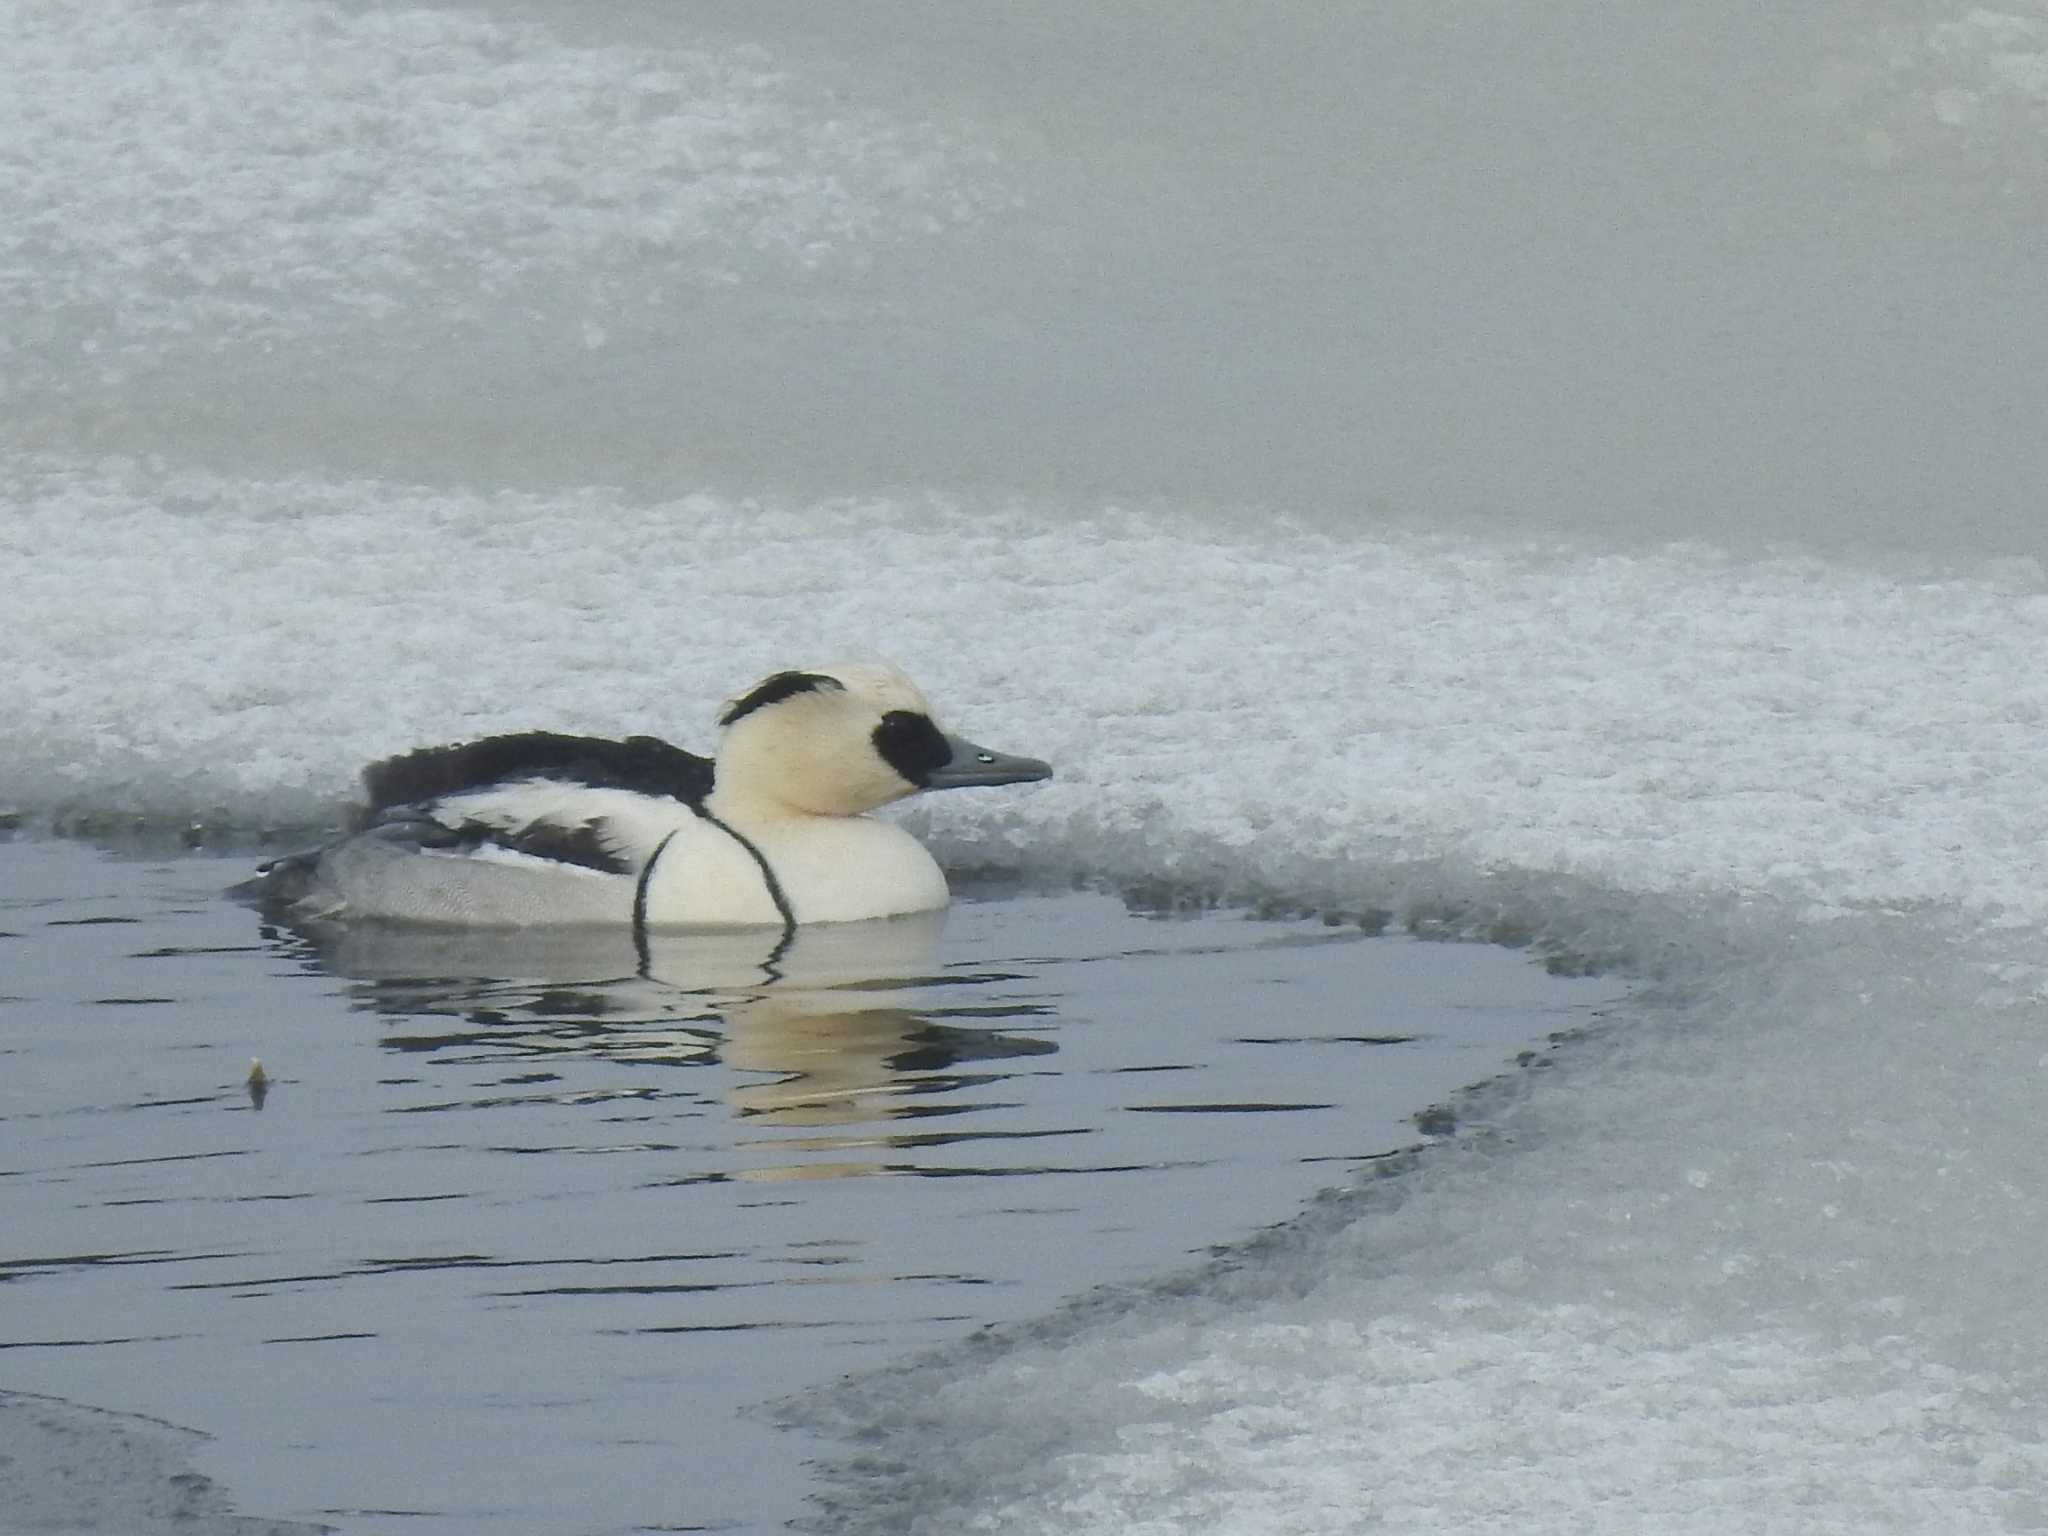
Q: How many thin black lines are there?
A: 2